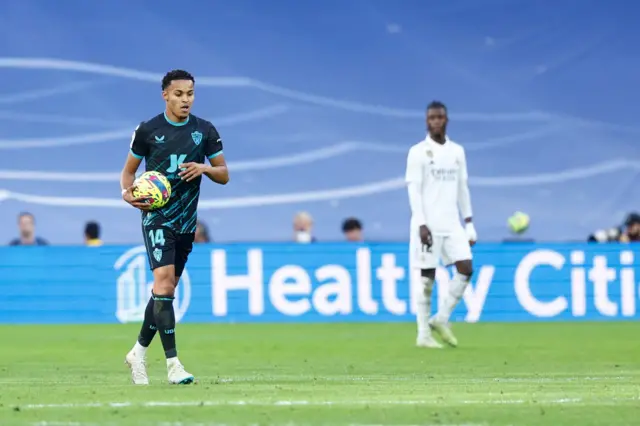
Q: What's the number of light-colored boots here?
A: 4